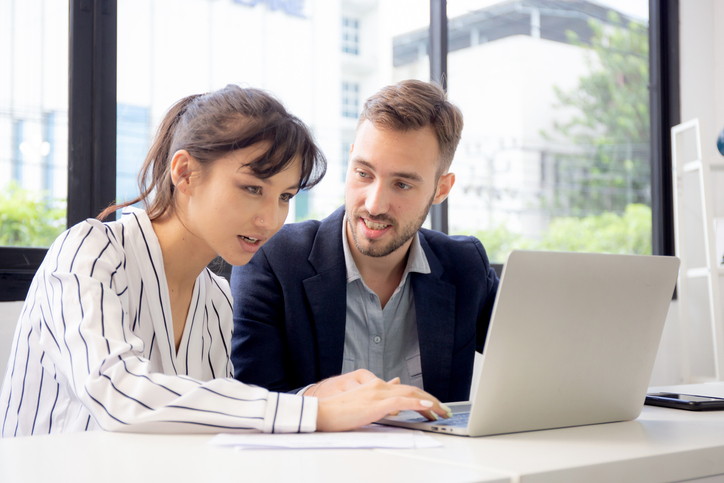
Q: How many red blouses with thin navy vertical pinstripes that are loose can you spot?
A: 0